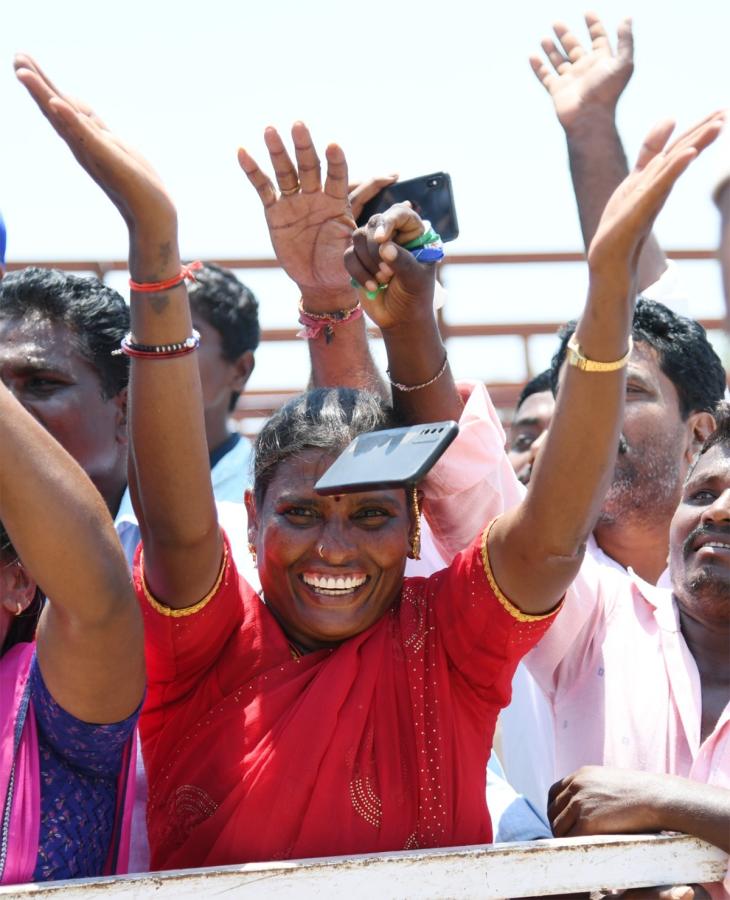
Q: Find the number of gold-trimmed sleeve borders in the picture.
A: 2